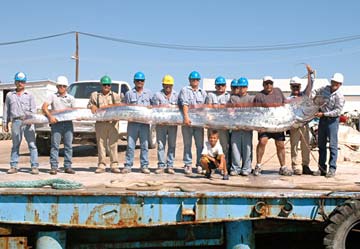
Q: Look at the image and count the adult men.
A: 12